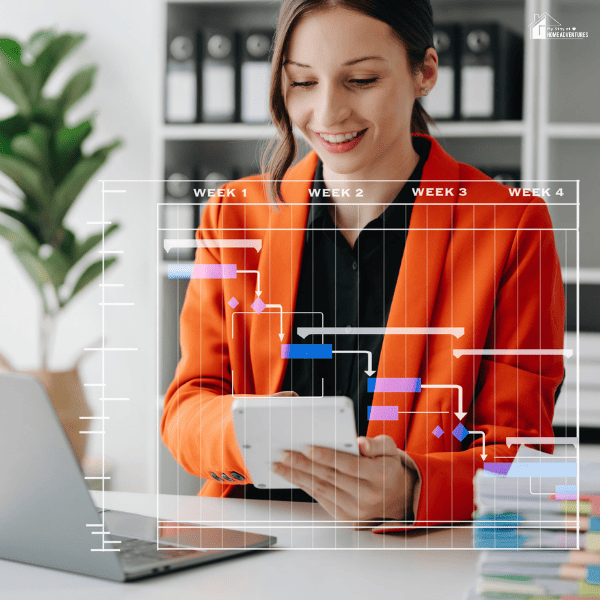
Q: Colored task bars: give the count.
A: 6